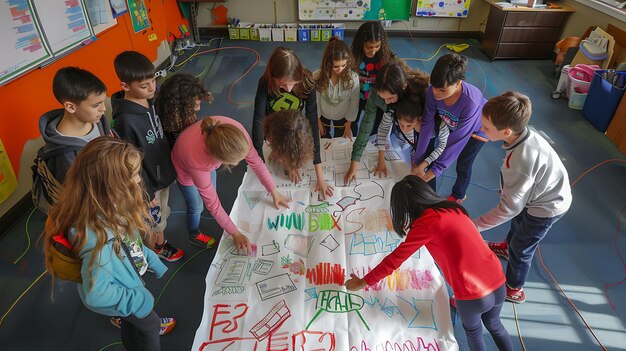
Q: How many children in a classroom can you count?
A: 14